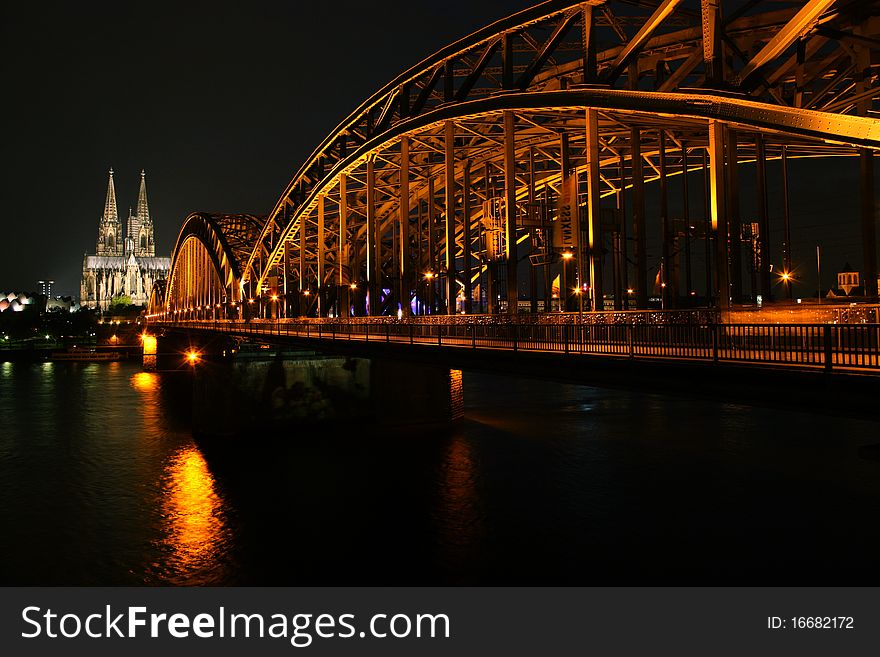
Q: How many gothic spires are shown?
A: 2